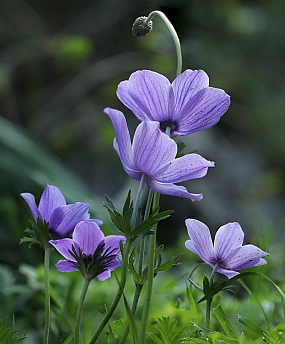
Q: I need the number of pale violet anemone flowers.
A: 5